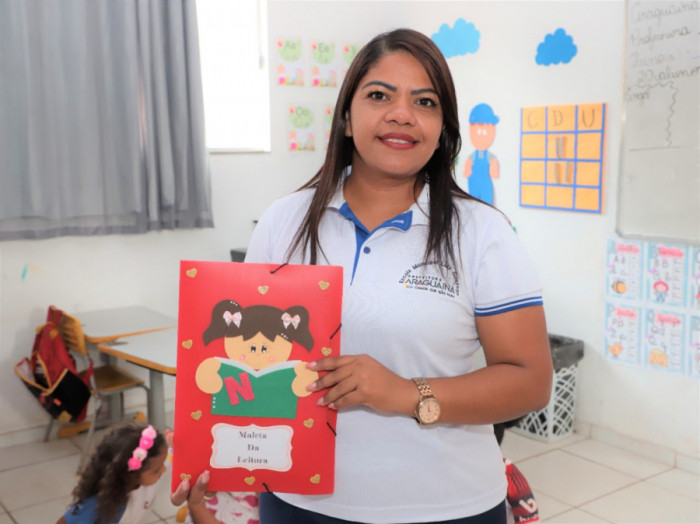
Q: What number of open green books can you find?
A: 1